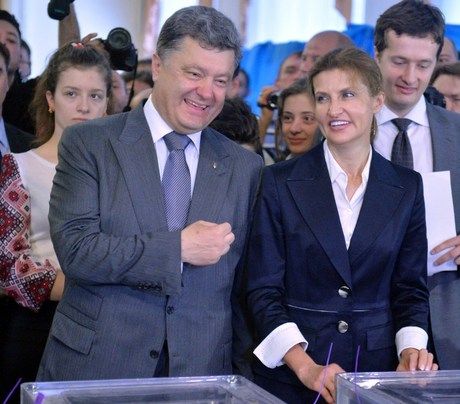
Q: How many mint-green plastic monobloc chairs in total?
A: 0